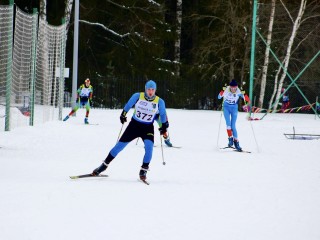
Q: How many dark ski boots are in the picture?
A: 2